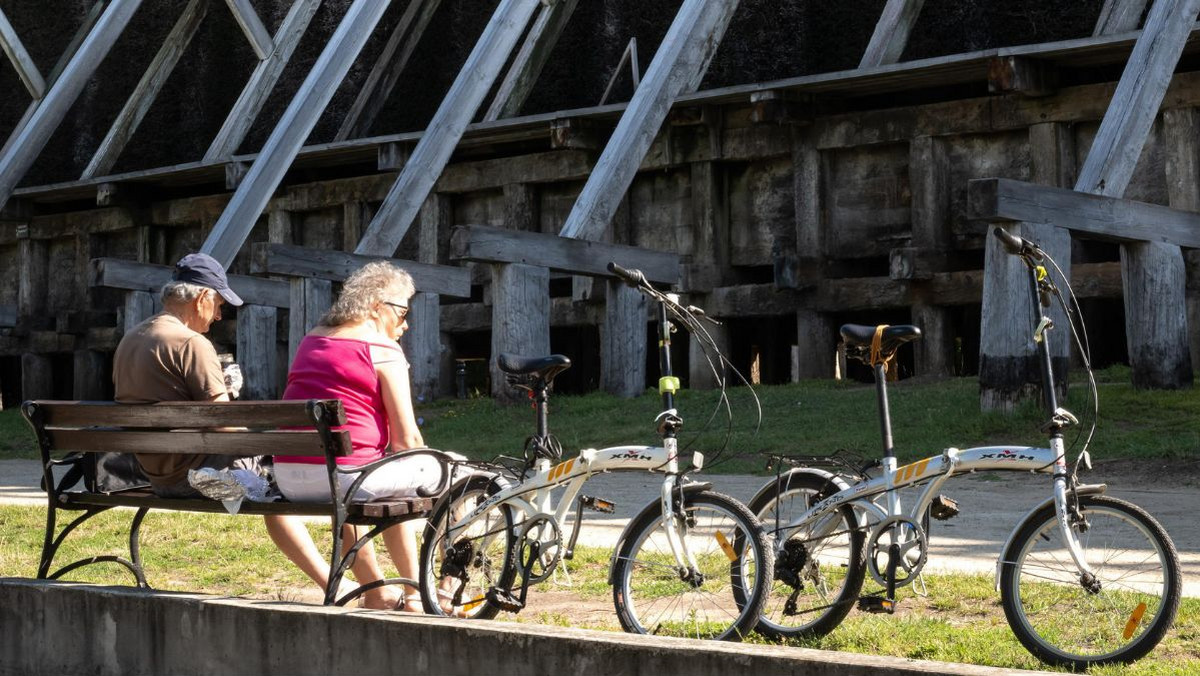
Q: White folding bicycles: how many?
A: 2